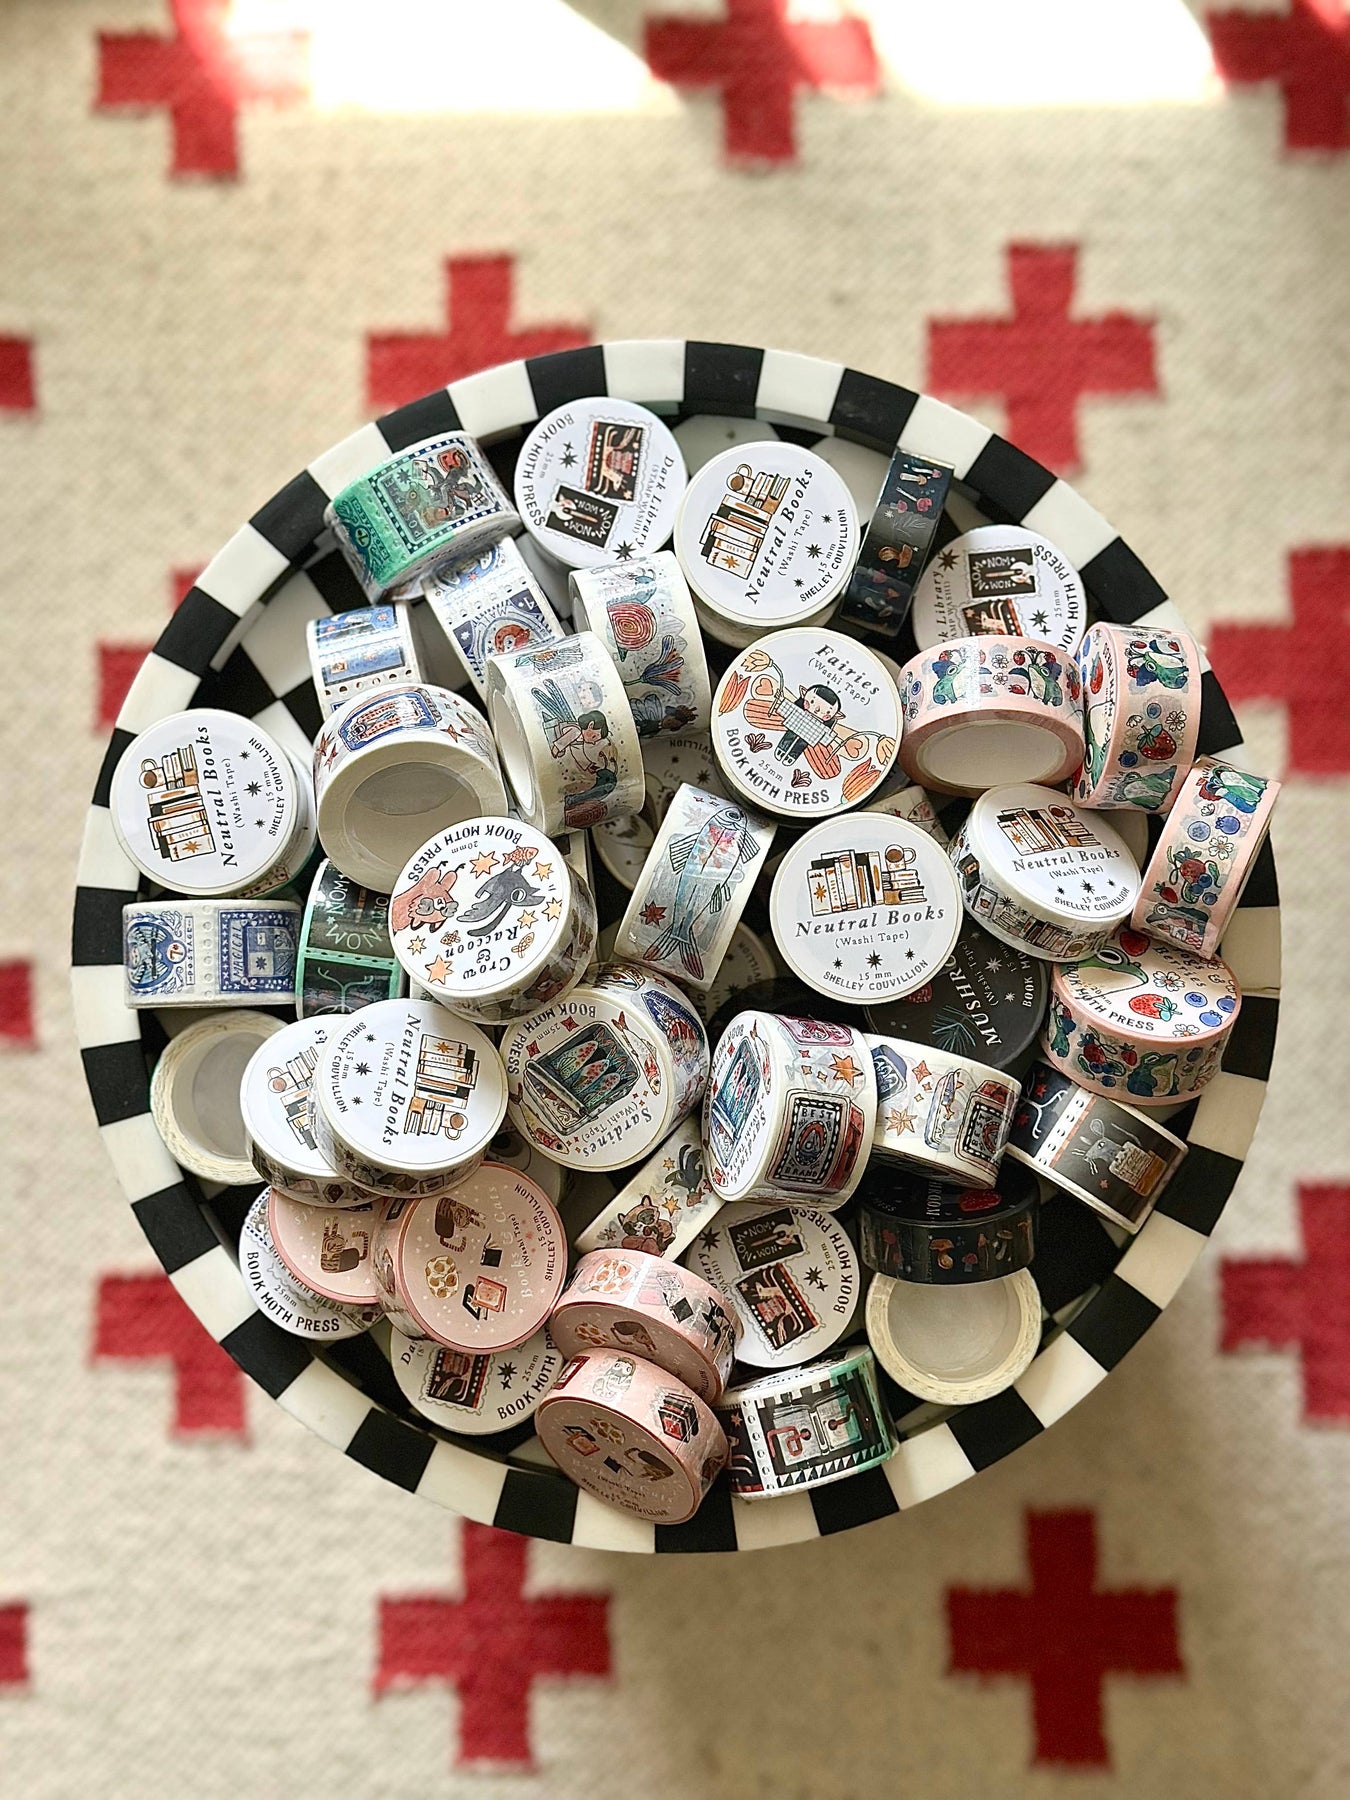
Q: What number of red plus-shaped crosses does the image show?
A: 14